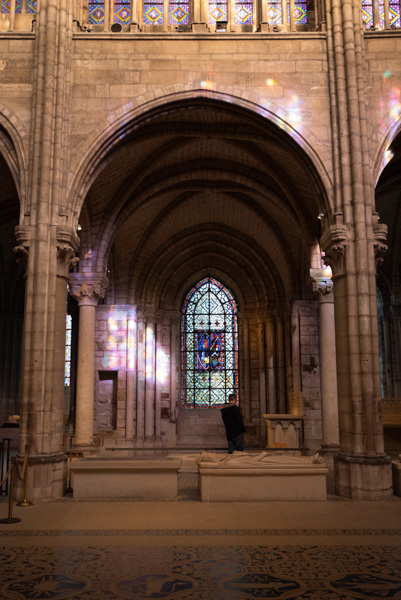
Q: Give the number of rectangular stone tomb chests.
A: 2